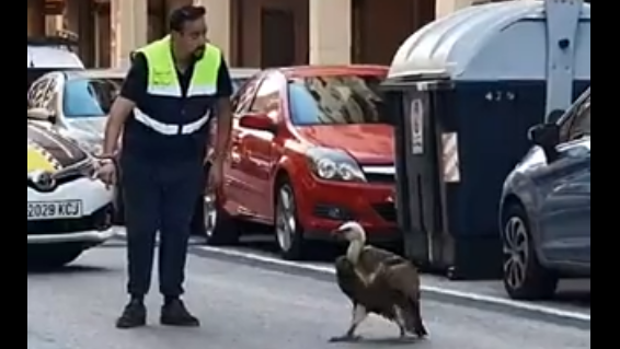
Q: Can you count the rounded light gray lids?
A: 1